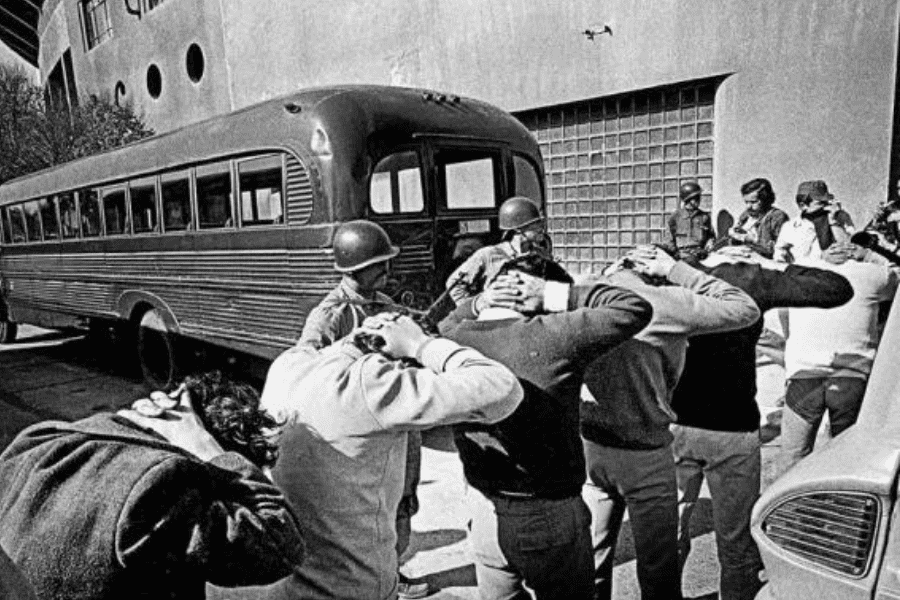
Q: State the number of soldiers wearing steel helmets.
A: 3